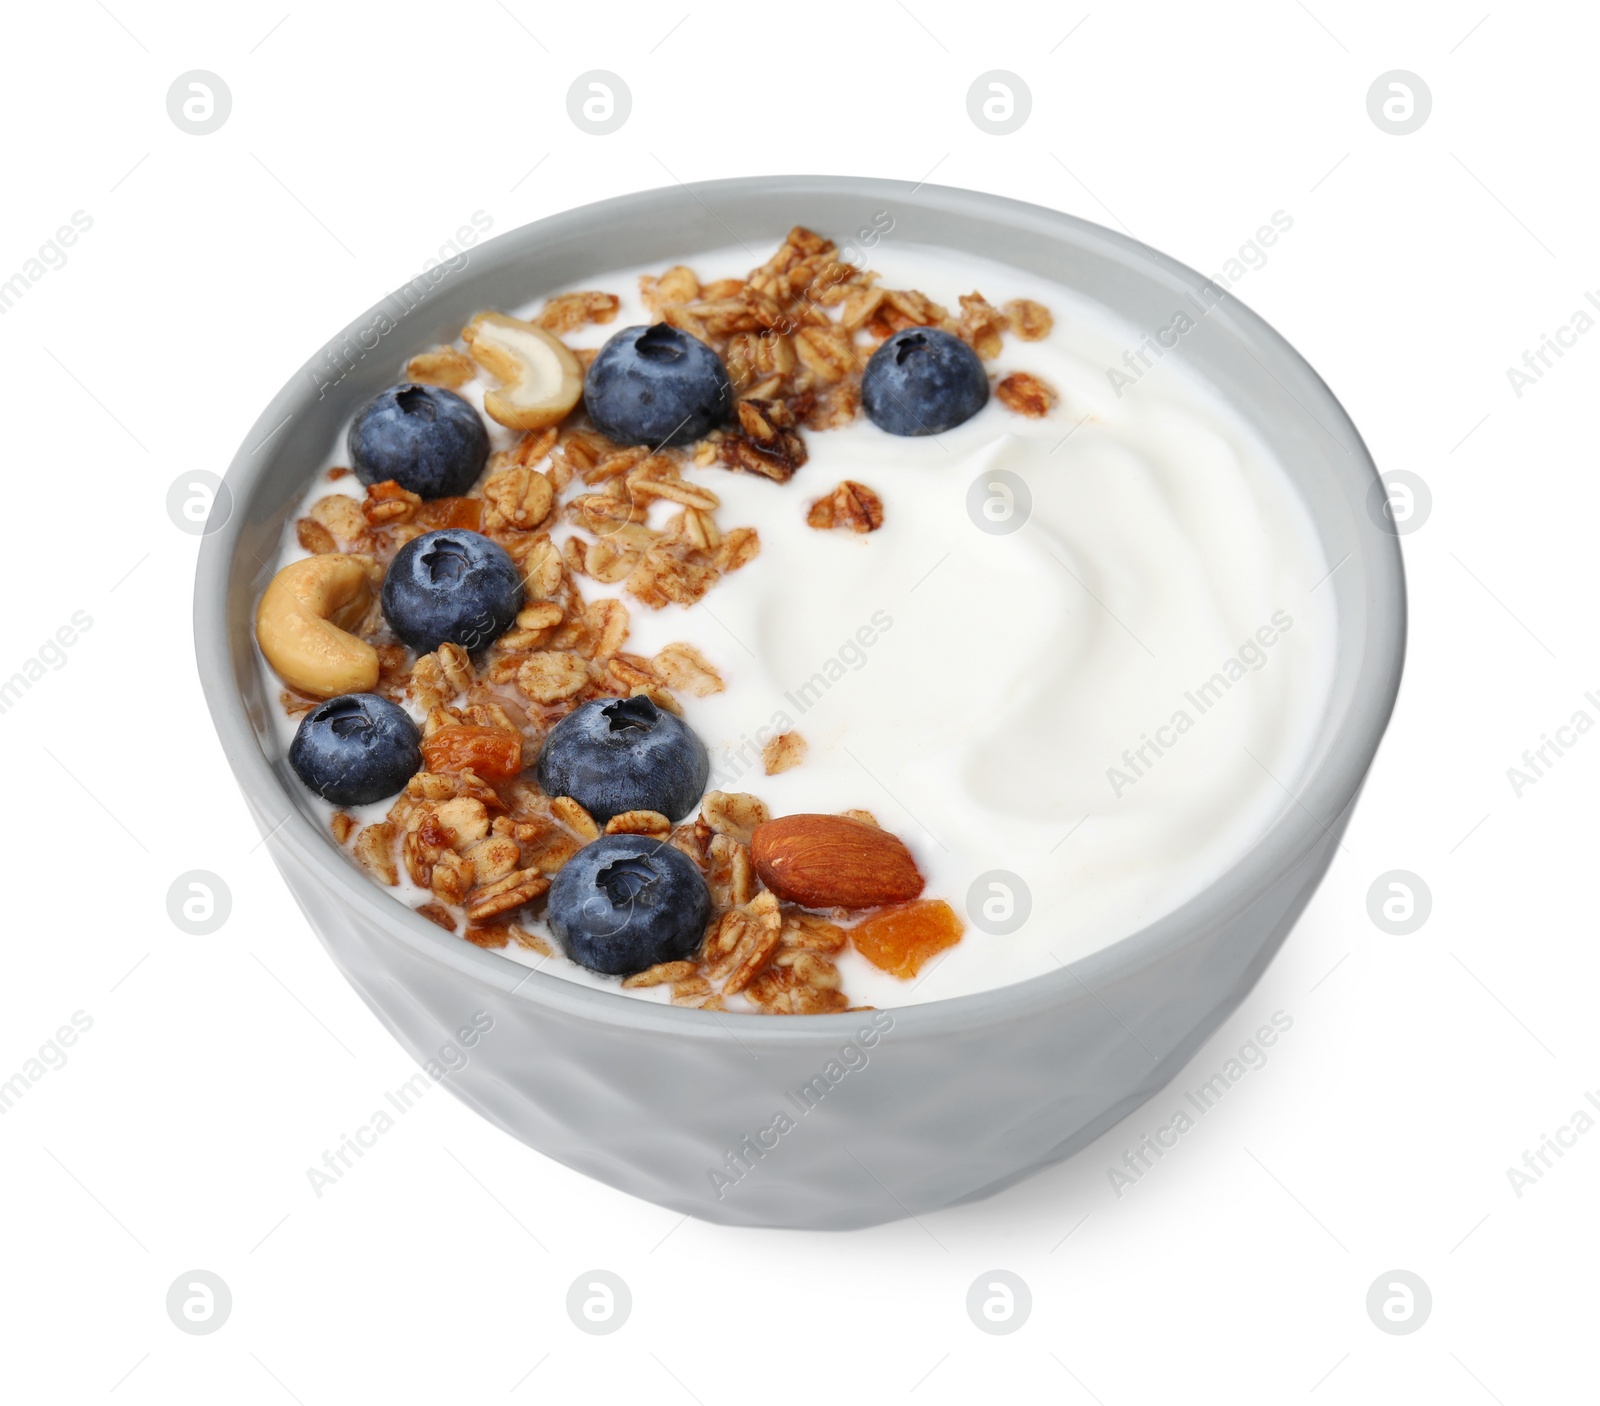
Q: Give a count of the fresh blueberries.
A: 7